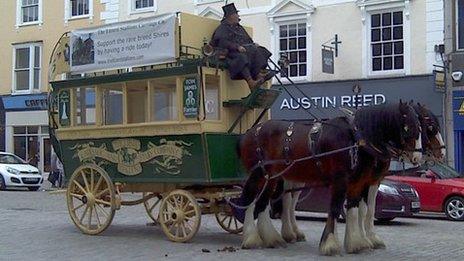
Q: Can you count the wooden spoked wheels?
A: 4